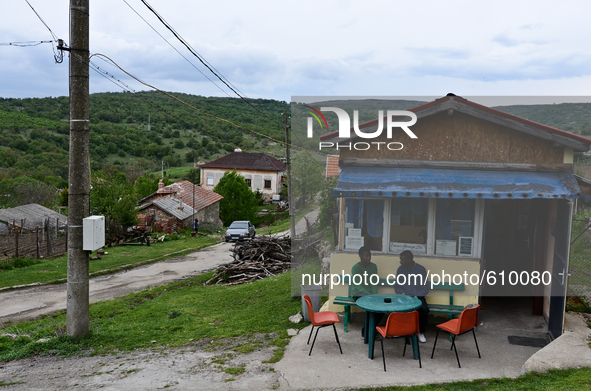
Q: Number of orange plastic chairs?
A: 3